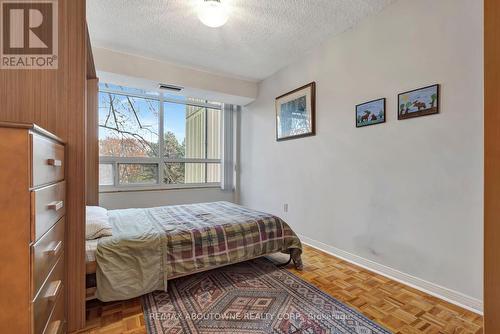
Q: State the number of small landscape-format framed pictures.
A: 2